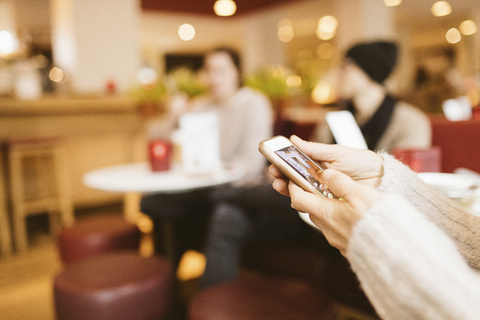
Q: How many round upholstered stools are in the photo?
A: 3